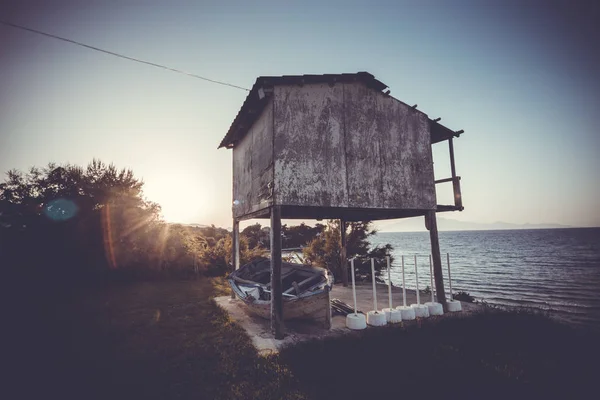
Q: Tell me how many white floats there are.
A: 7